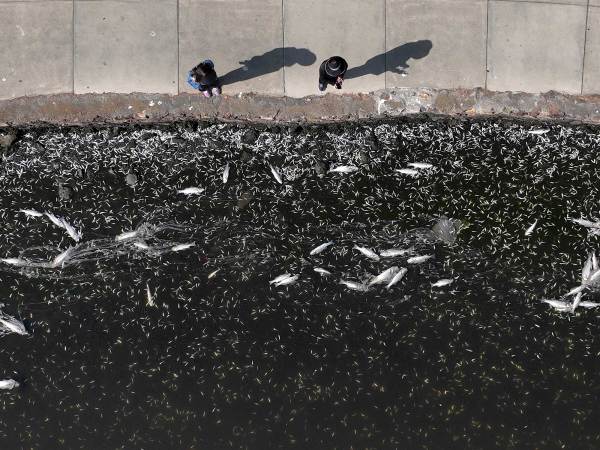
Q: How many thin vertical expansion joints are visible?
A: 6